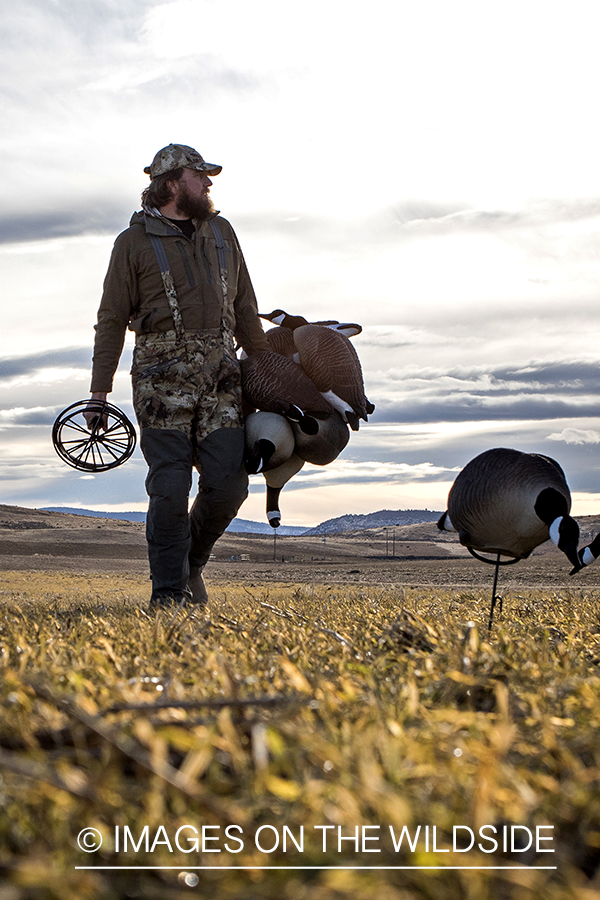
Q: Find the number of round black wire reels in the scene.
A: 1